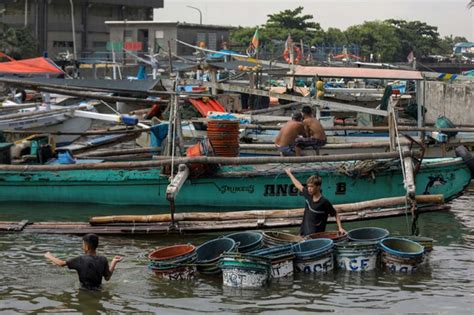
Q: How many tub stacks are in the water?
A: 12